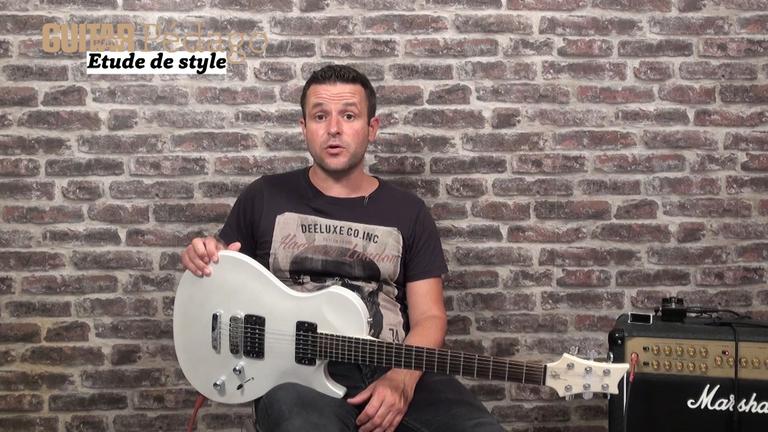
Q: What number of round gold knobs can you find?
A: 15